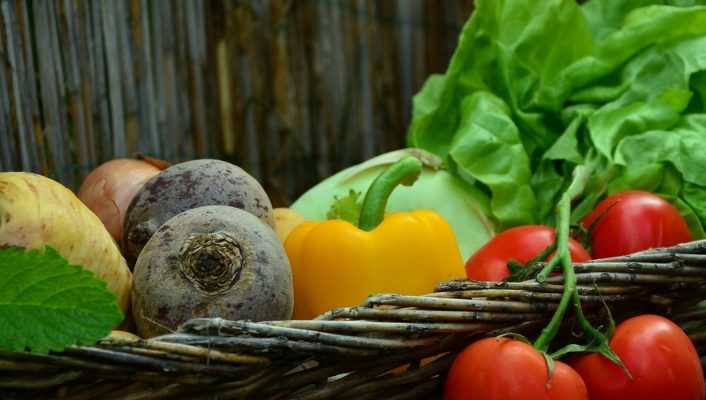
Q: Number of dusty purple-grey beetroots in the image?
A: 2